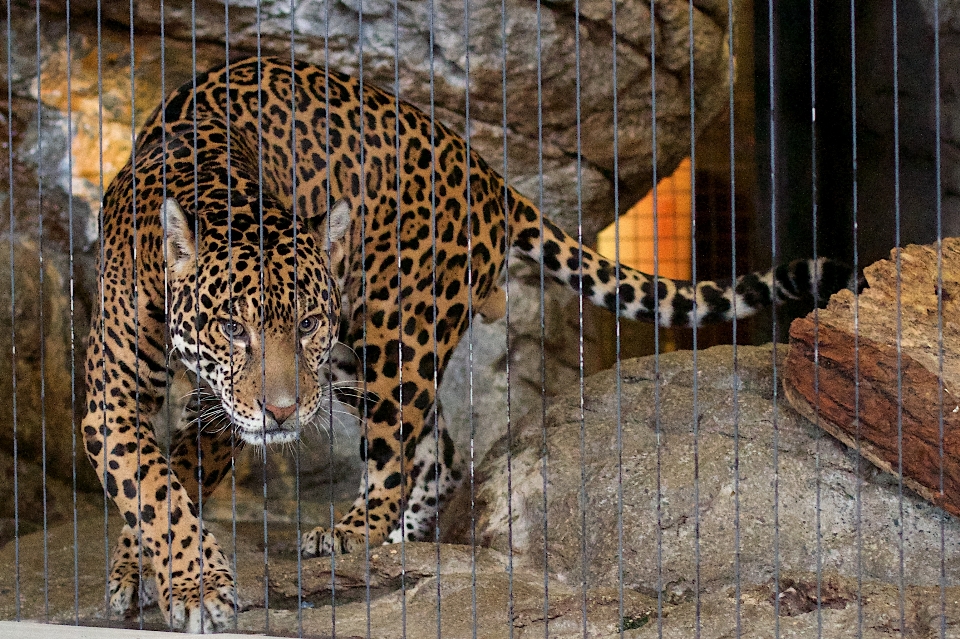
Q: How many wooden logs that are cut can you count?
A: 1